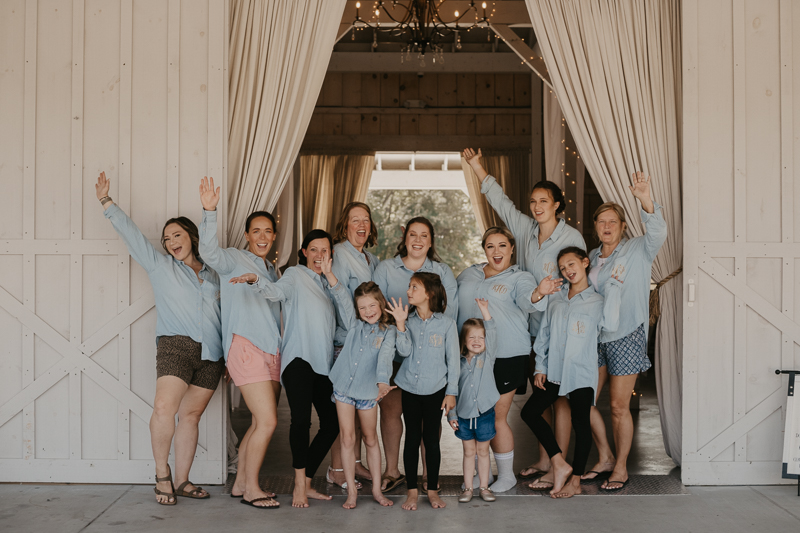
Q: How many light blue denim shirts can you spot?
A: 12